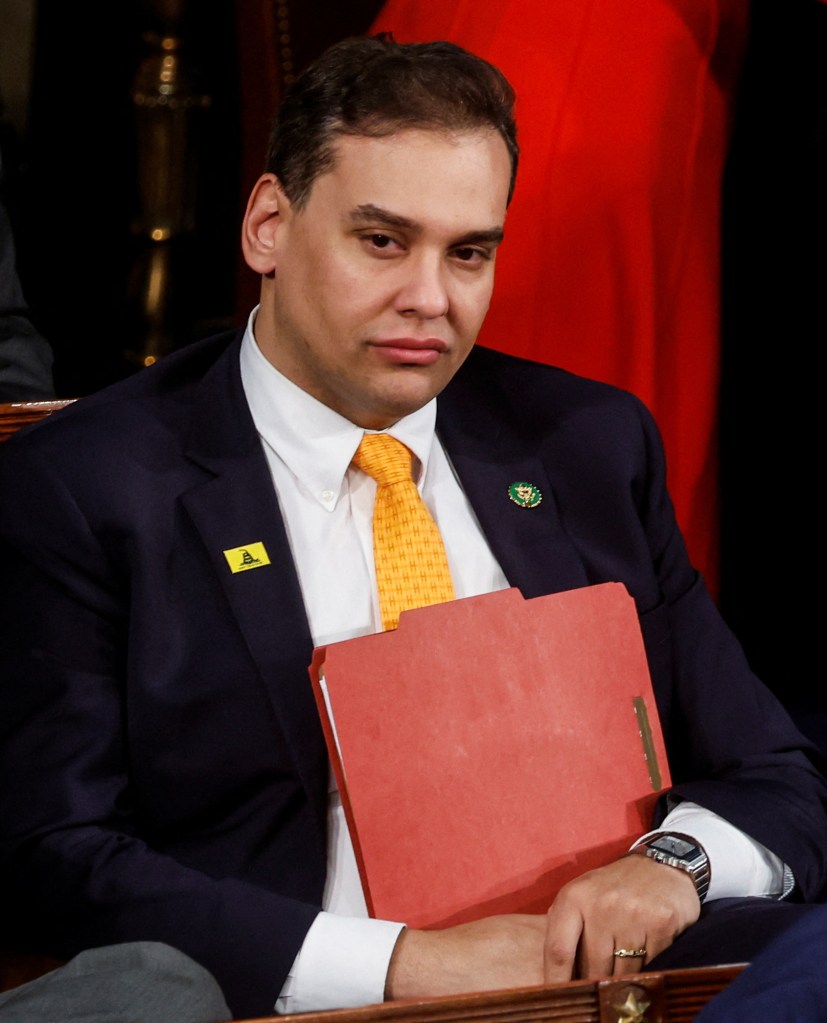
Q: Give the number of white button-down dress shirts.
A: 1